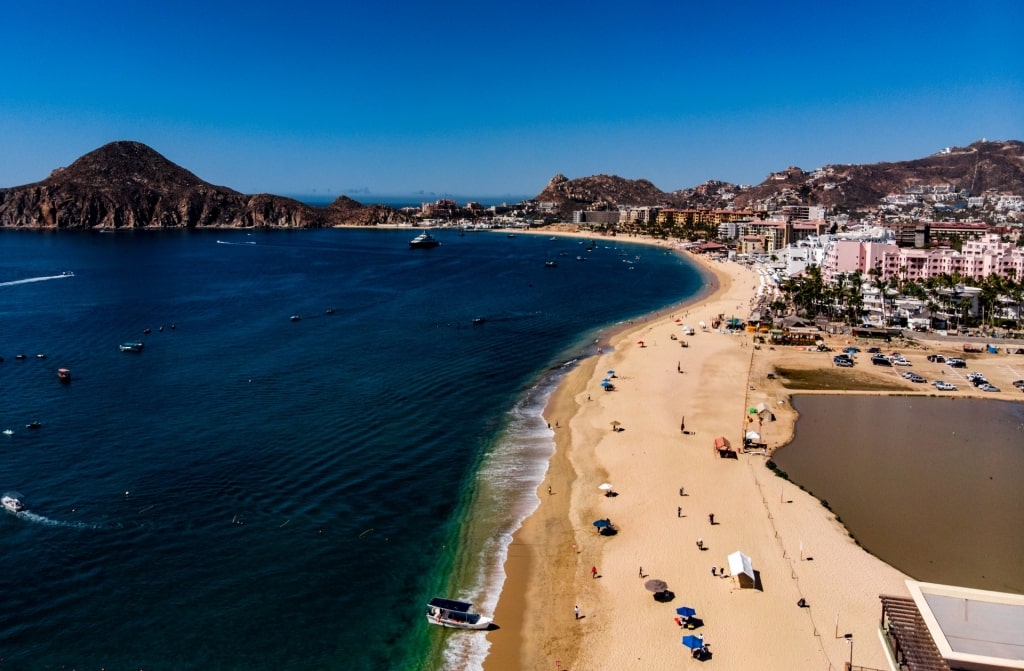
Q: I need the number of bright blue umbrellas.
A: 6